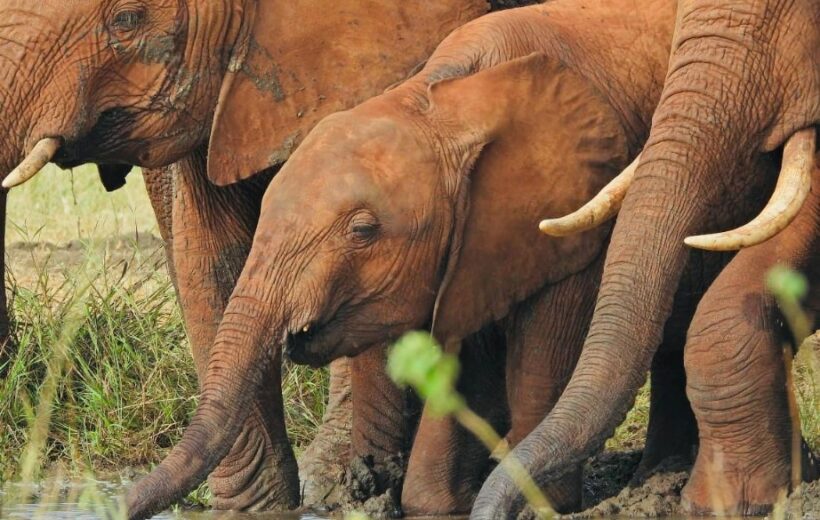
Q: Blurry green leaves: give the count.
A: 2